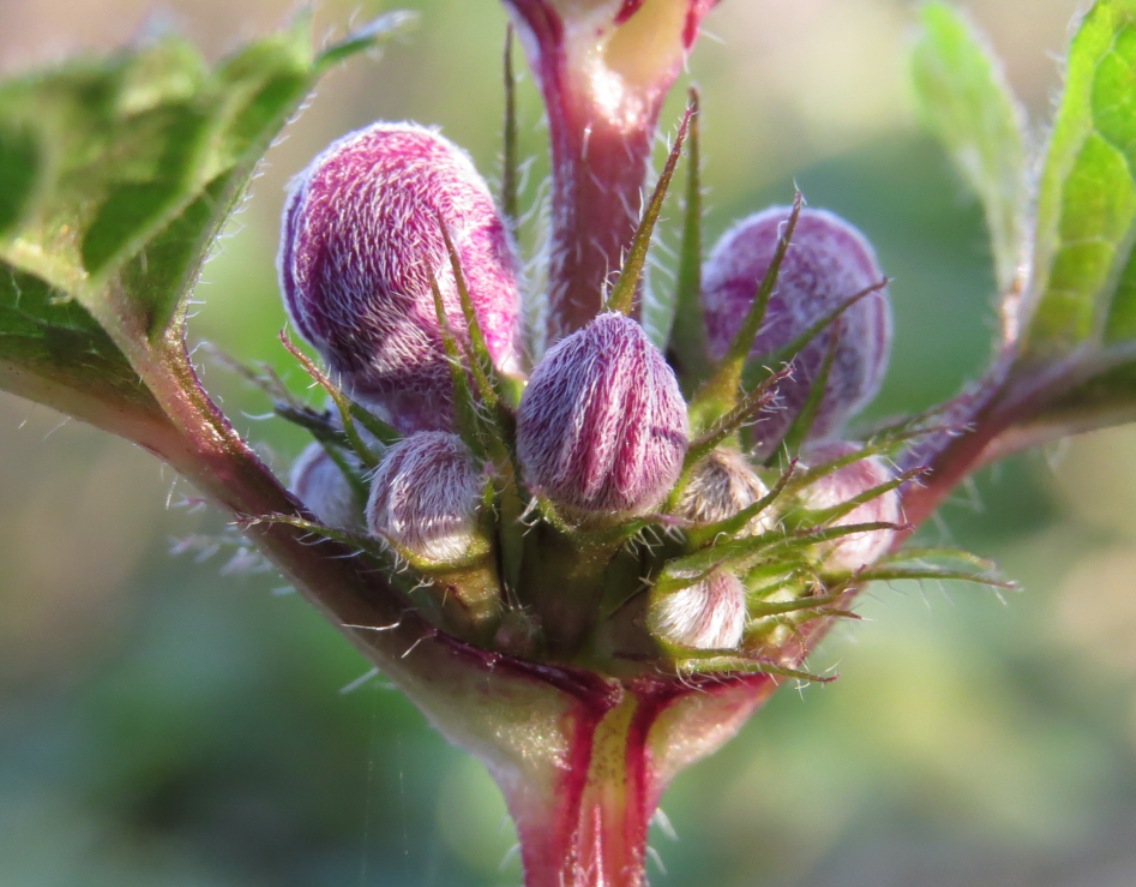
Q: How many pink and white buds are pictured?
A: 8